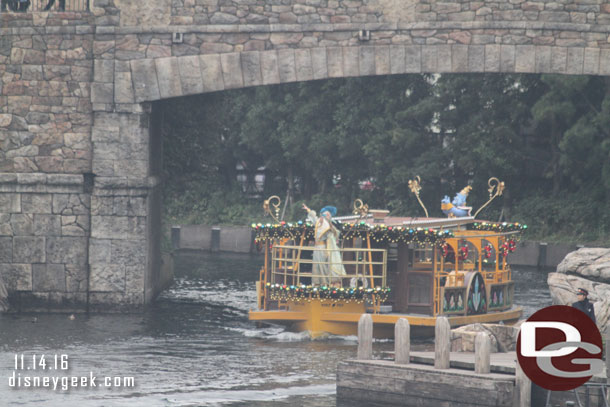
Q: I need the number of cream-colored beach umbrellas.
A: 0